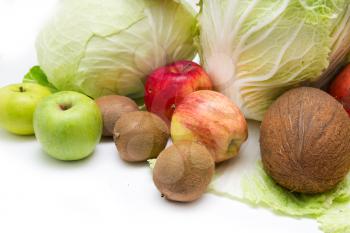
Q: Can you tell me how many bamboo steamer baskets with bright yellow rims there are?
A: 0